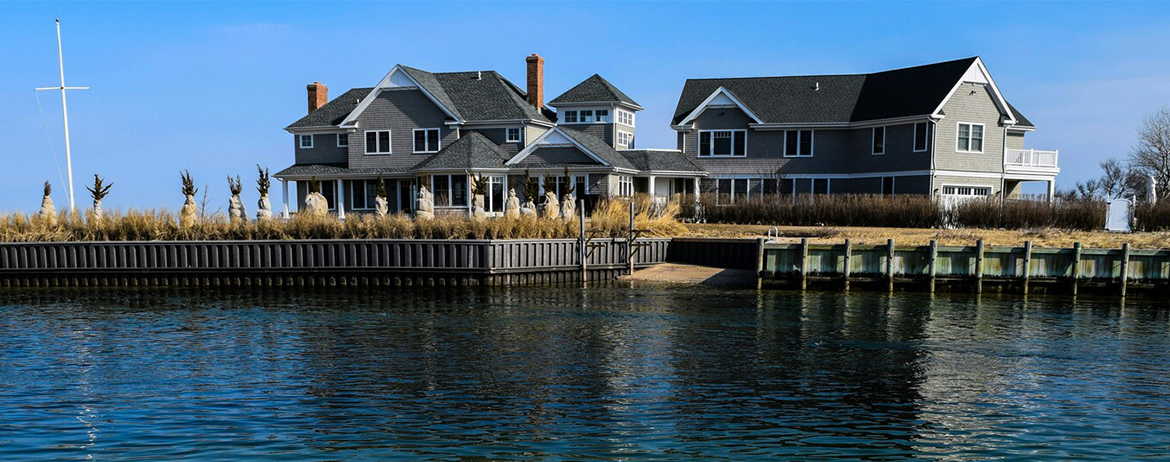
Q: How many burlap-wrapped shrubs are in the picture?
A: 13